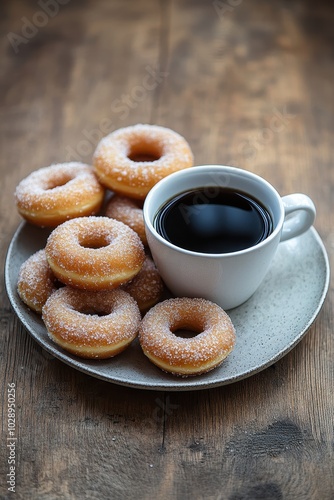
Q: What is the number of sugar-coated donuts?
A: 8